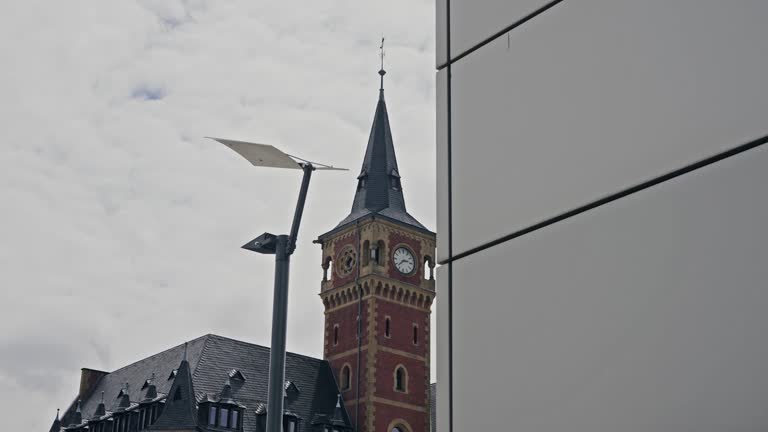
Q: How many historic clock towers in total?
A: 1